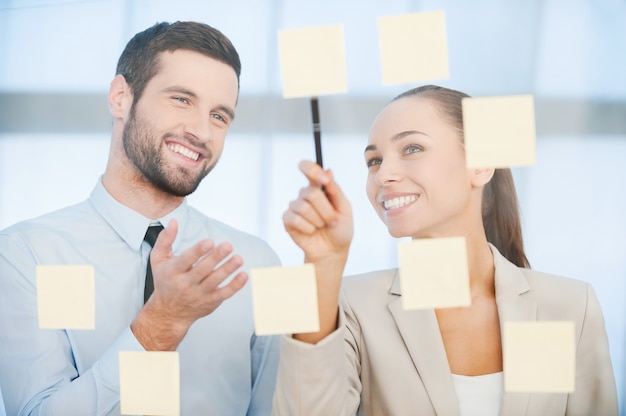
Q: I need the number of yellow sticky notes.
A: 8